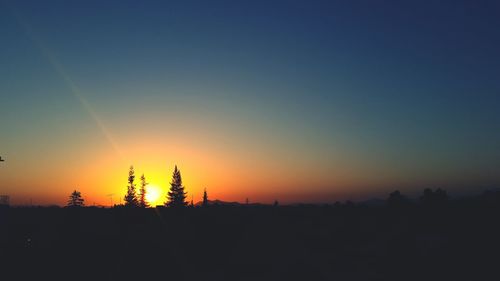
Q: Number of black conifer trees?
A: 5